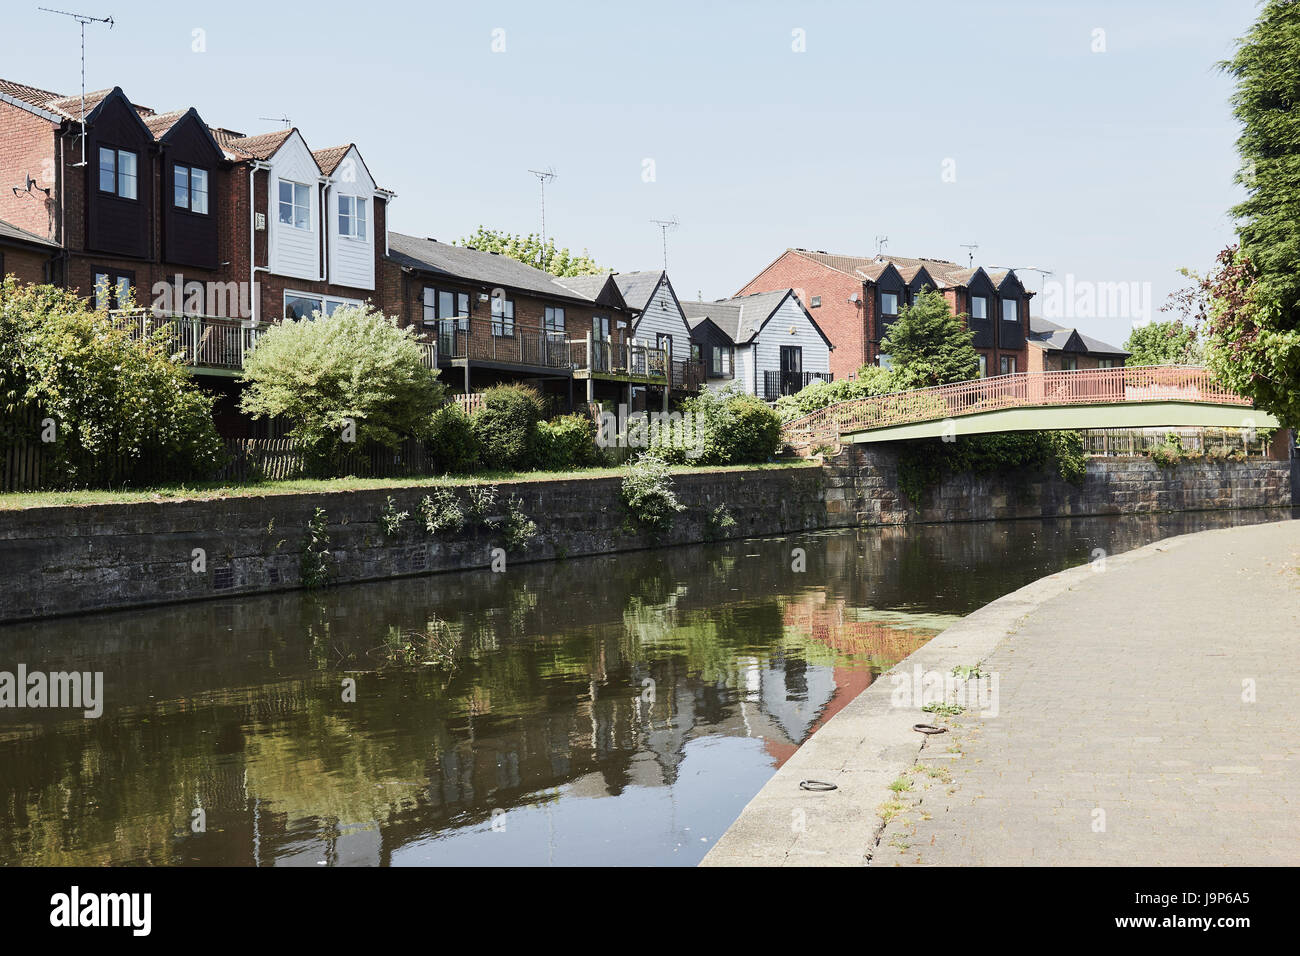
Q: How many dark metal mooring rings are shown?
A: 2